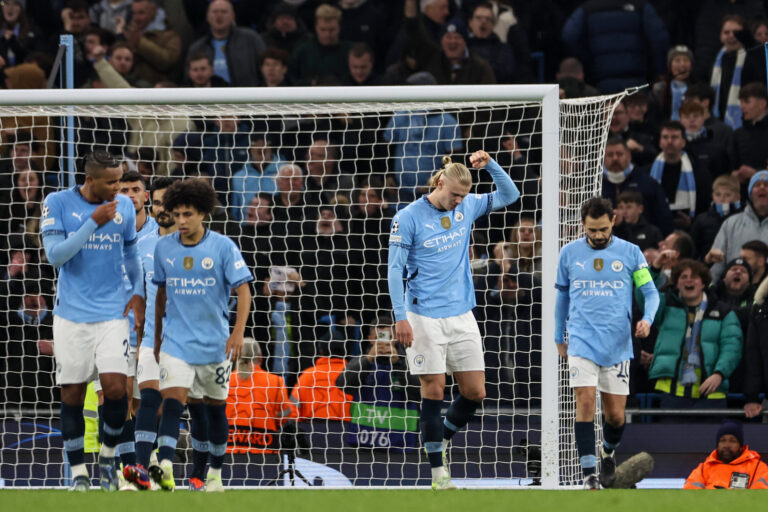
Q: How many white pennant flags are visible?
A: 0